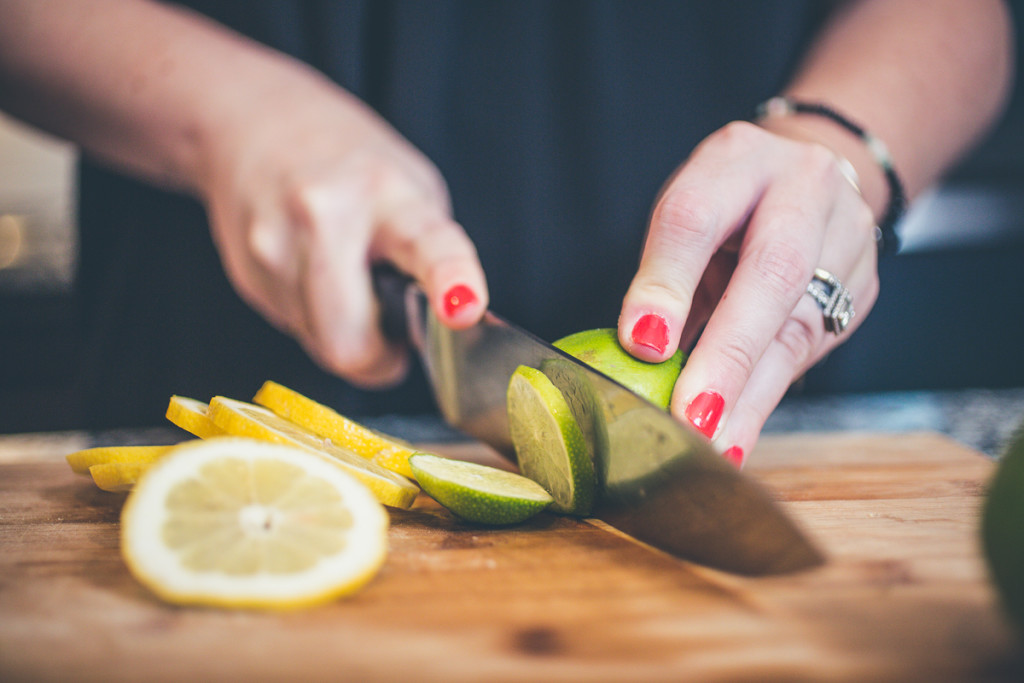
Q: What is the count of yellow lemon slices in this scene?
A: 6